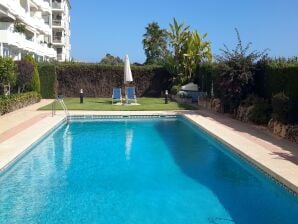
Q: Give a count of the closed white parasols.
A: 1